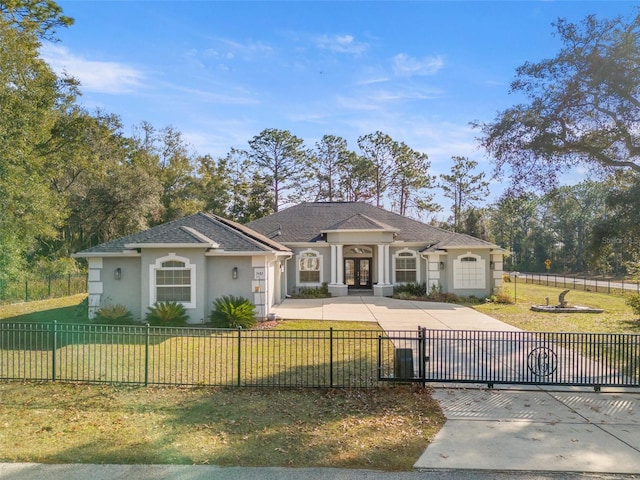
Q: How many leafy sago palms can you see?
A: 3